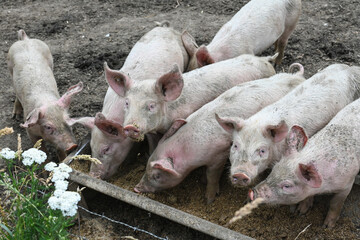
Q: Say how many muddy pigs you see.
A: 7